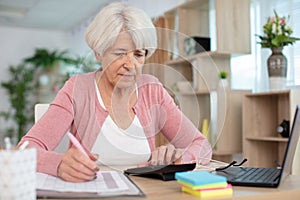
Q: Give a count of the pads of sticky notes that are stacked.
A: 4